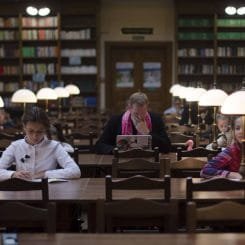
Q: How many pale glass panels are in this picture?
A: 2